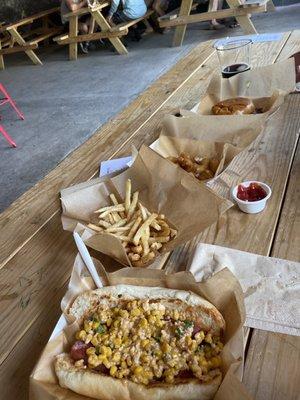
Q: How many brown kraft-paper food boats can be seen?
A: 4